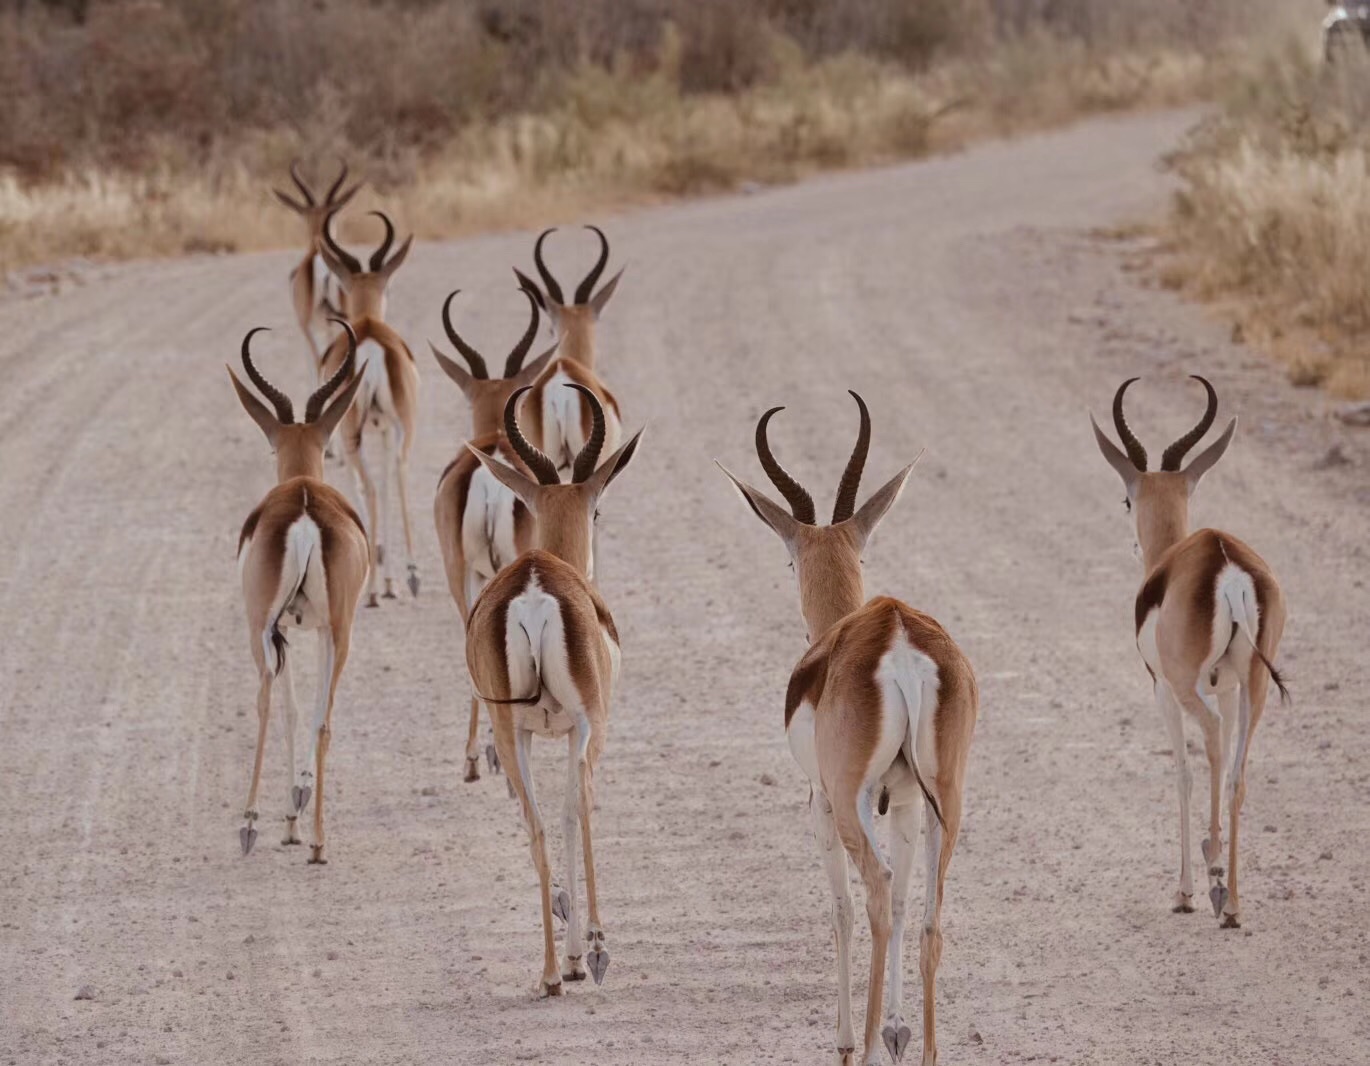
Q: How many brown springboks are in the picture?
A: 8